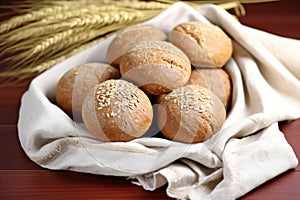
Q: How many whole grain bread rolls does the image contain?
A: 7